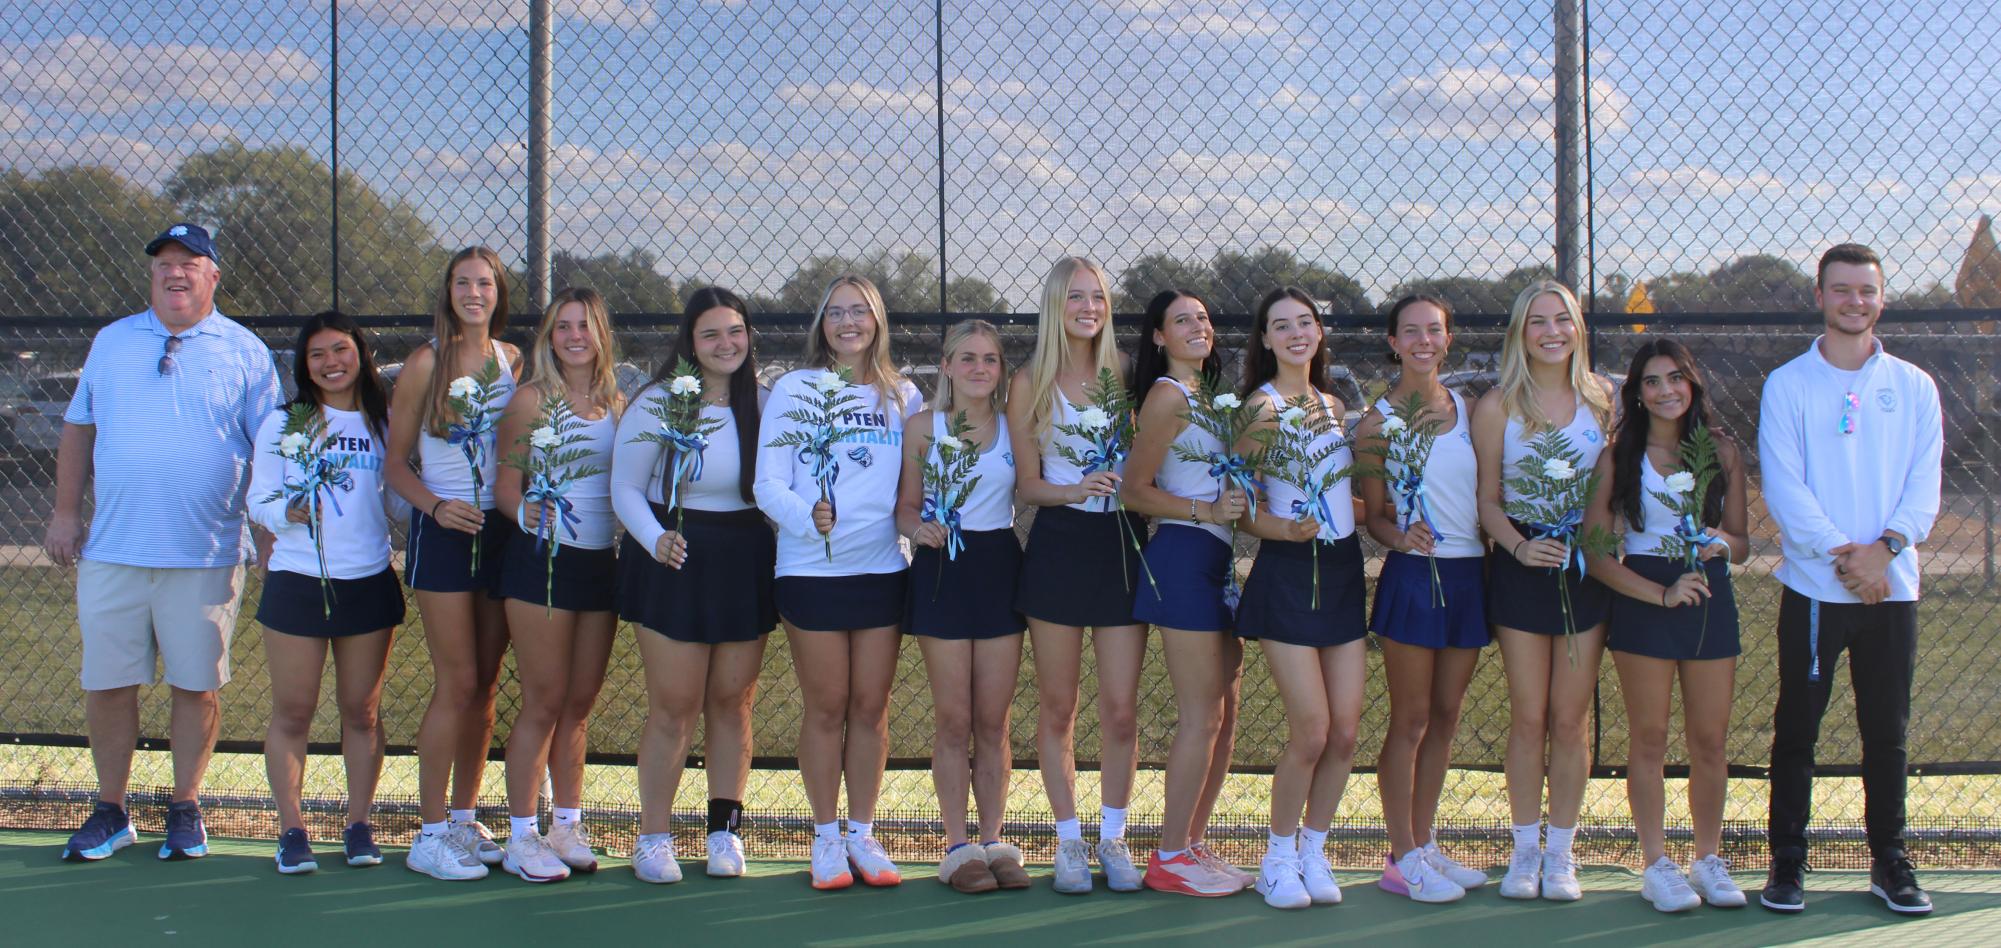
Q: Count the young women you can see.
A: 12